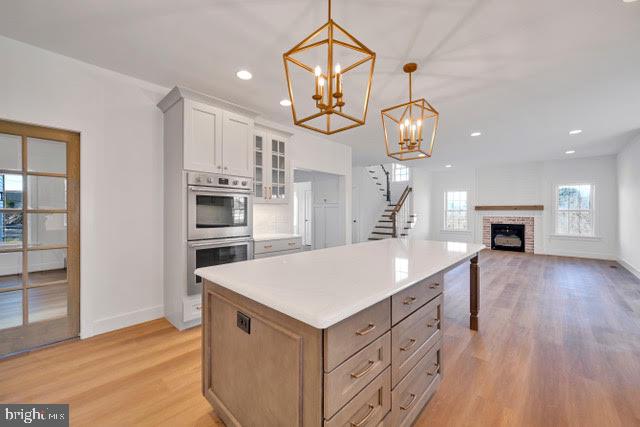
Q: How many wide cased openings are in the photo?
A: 1